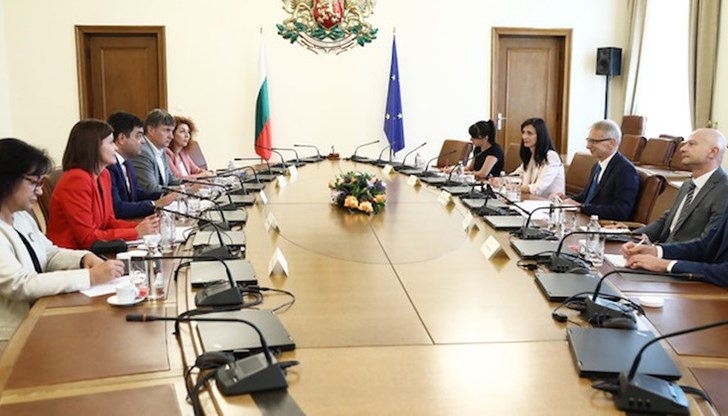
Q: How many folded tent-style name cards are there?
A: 10